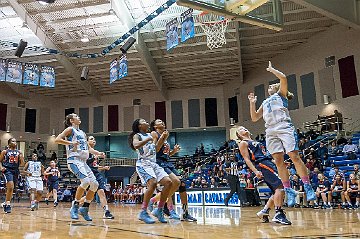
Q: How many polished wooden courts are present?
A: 1